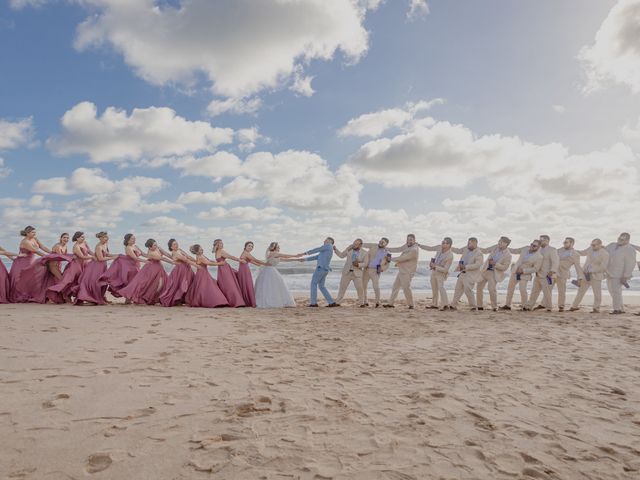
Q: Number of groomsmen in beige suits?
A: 11